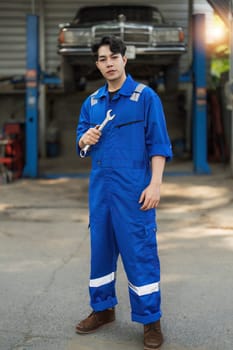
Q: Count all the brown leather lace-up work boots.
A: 2